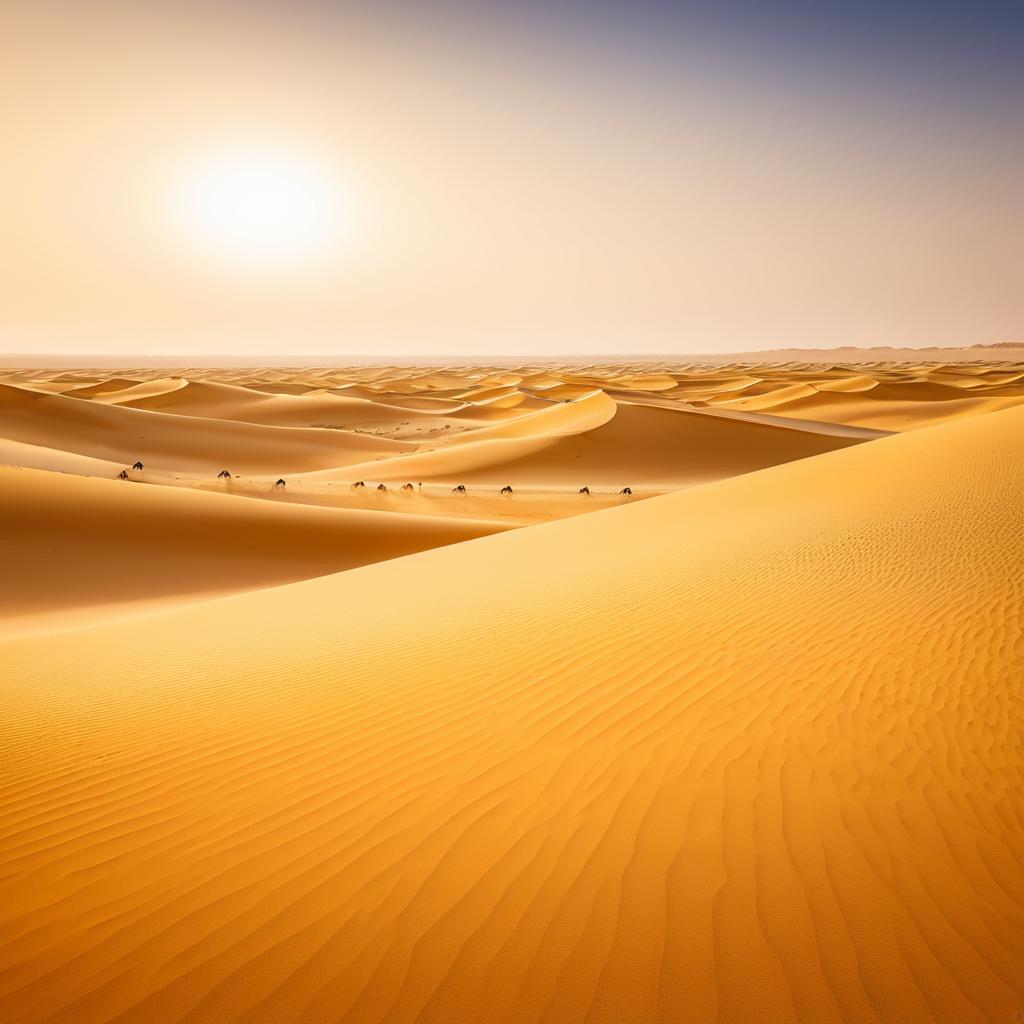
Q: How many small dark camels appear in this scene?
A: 11